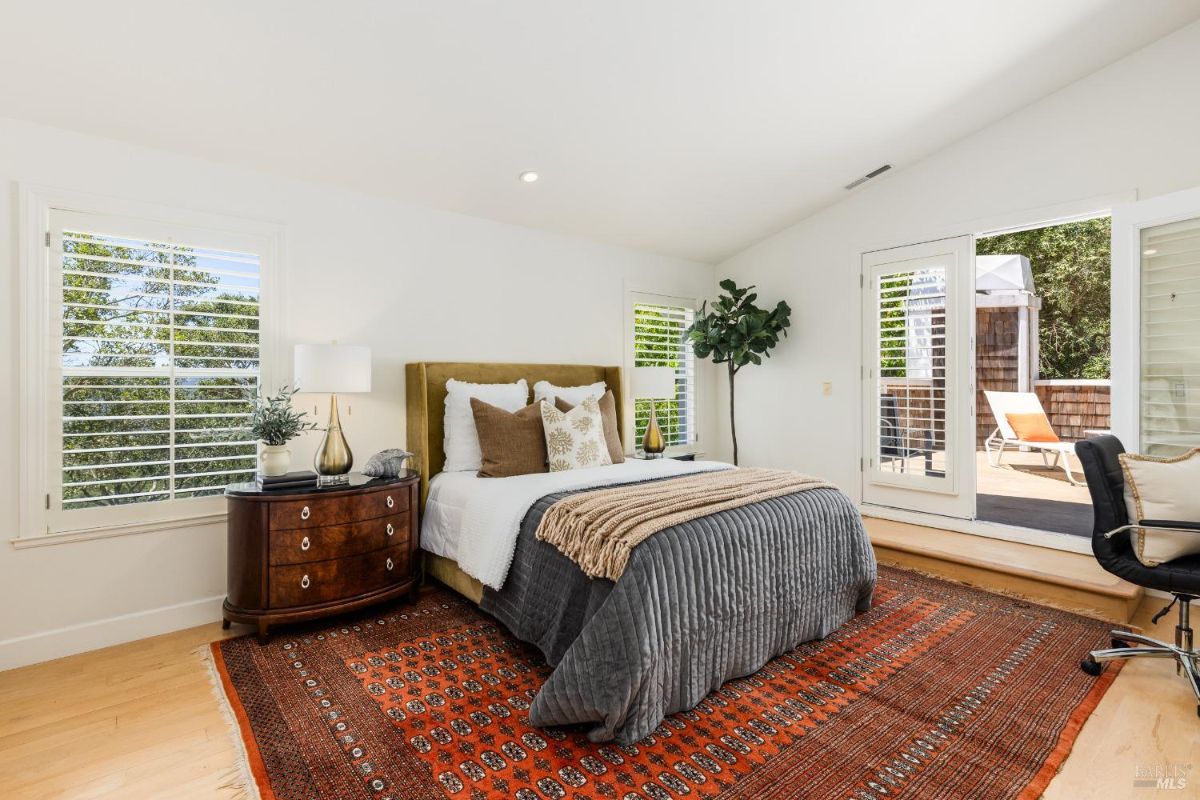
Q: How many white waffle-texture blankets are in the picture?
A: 1